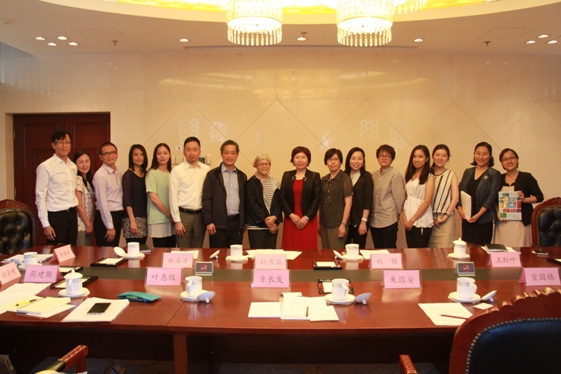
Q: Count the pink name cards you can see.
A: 11